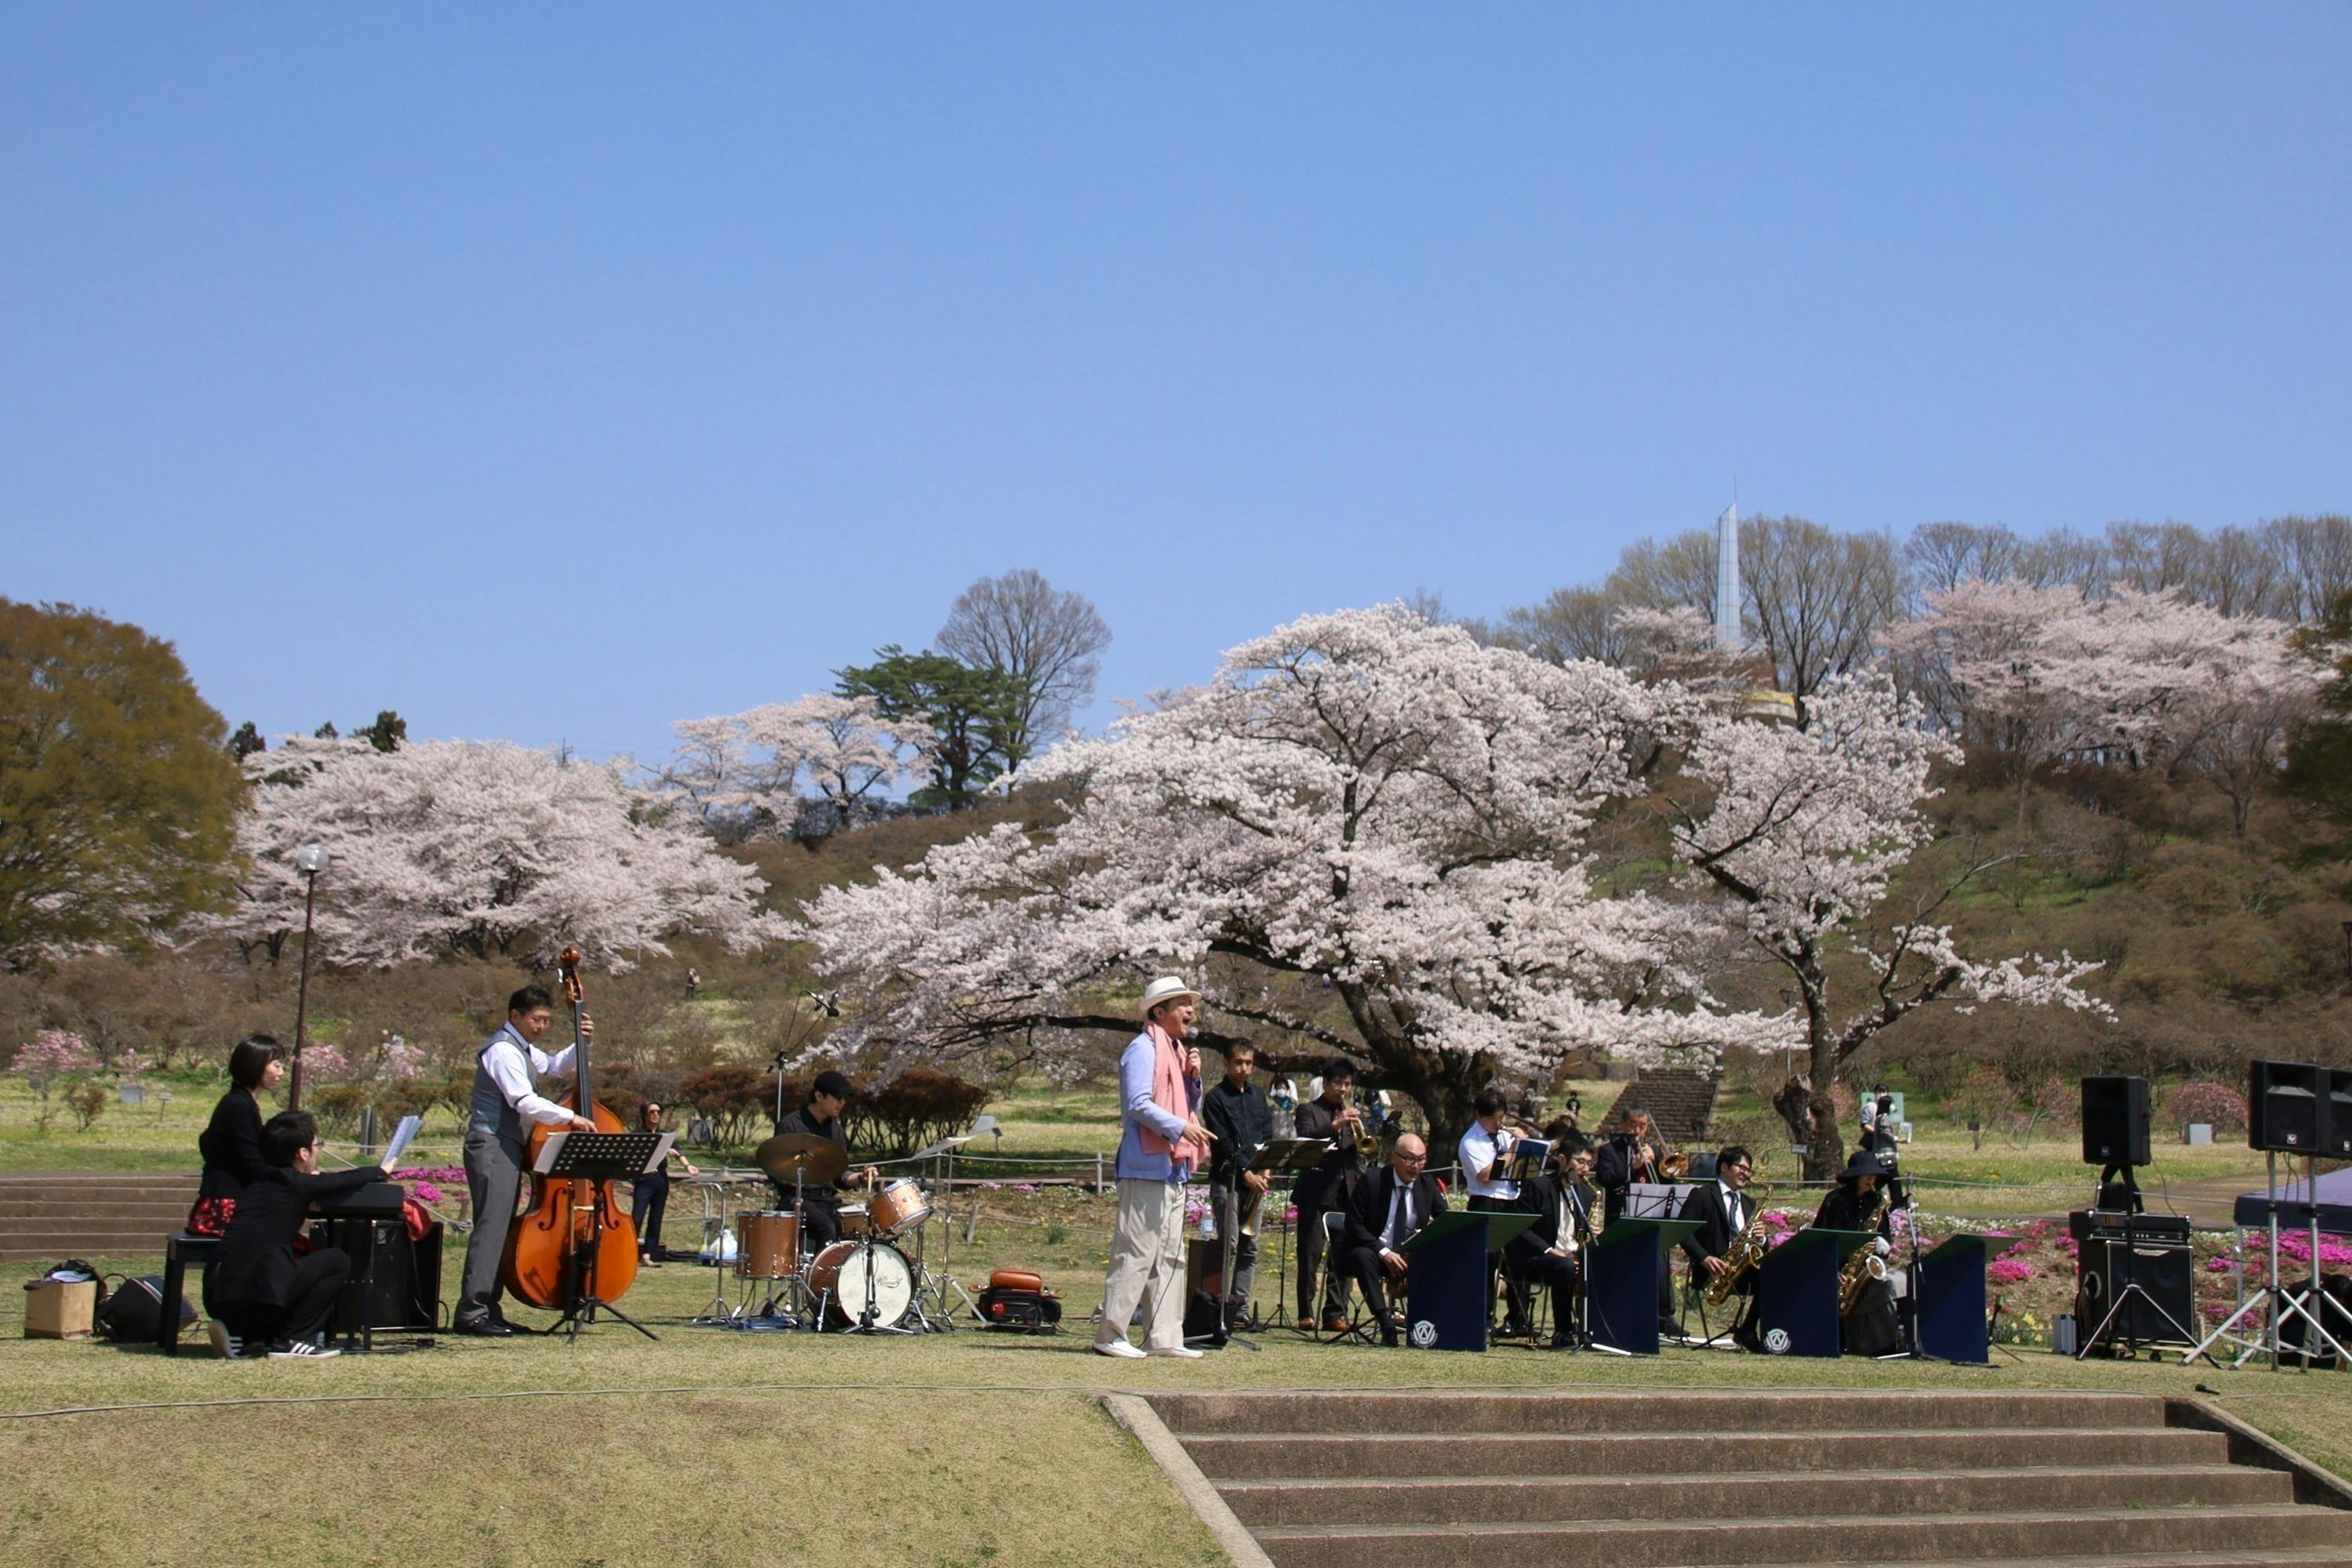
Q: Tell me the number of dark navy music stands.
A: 4